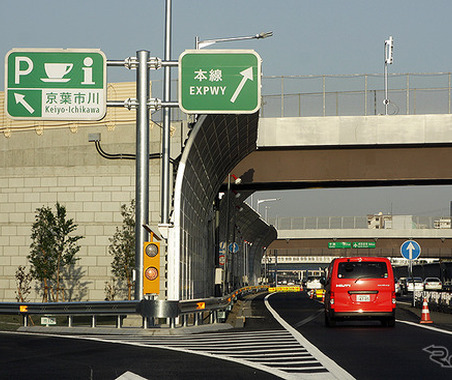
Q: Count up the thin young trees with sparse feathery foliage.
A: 3